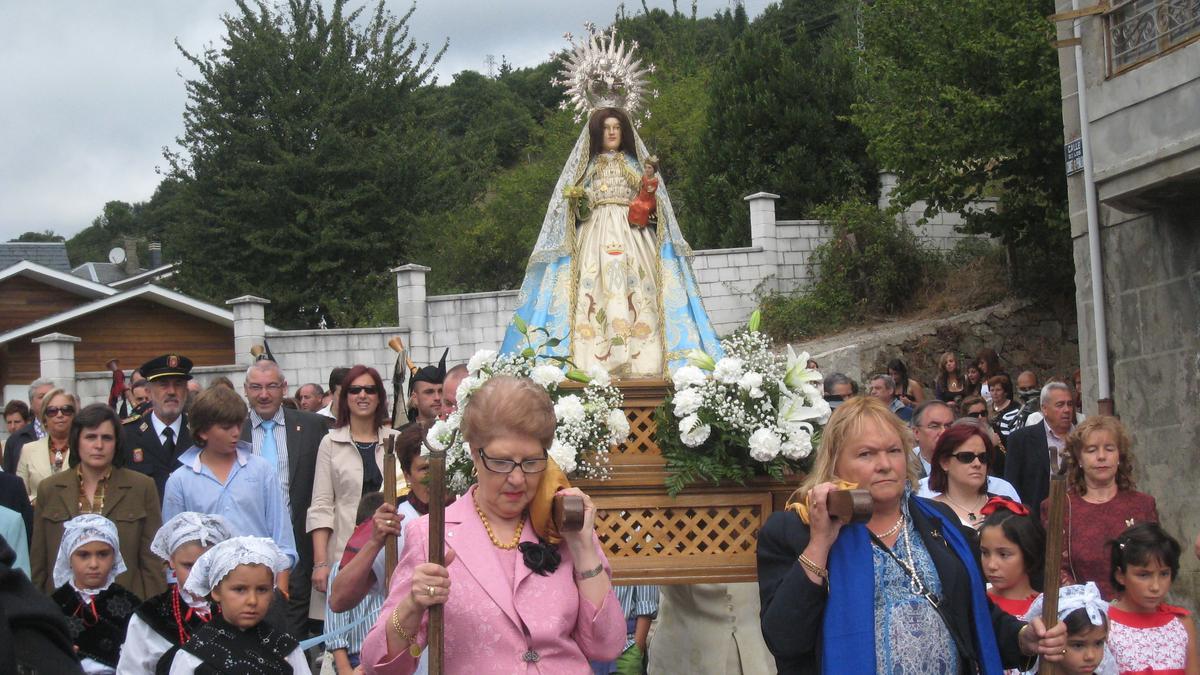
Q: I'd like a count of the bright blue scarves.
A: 1